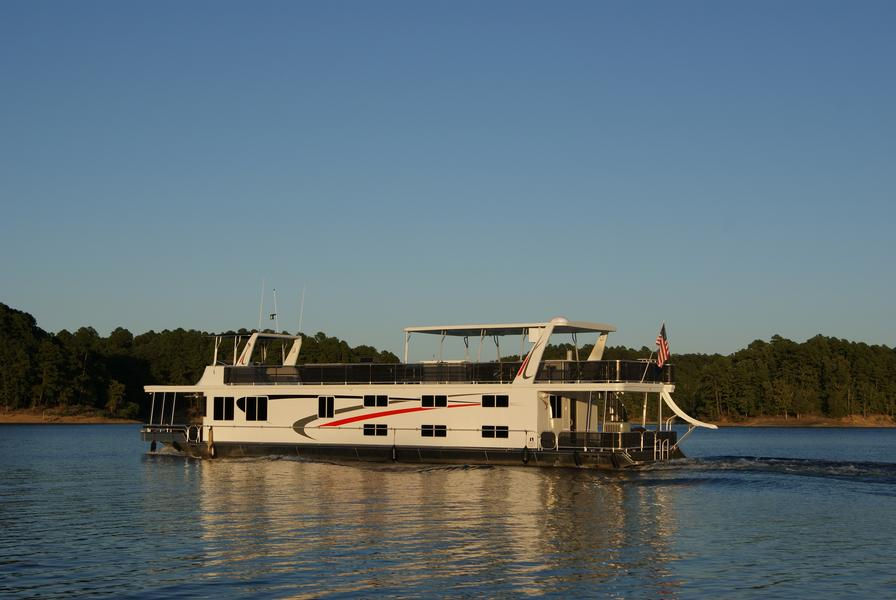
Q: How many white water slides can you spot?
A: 1